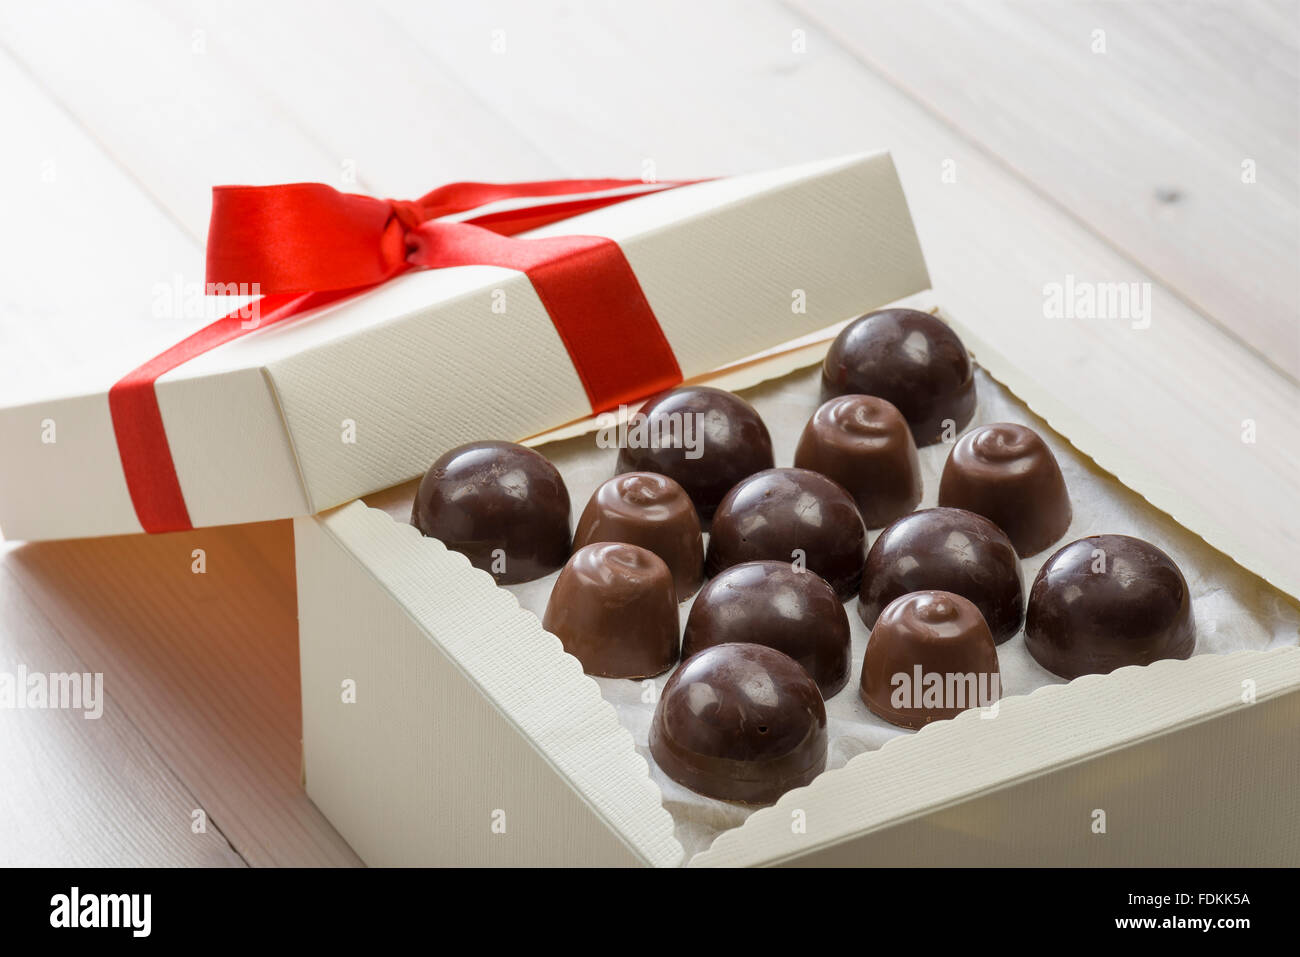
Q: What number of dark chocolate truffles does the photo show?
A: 8